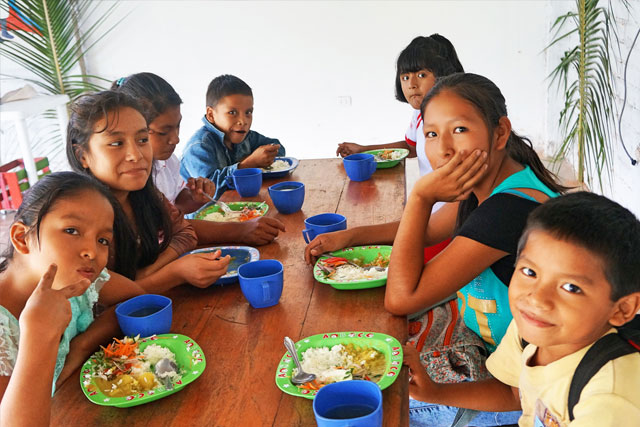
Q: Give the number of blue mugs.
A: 7